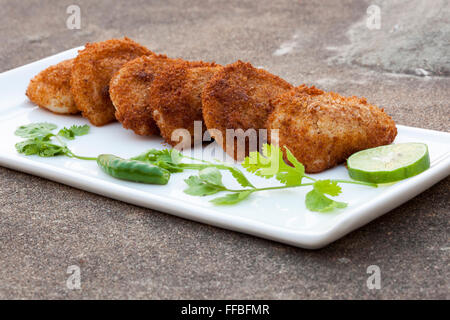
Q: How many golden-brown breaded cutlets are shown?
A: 6